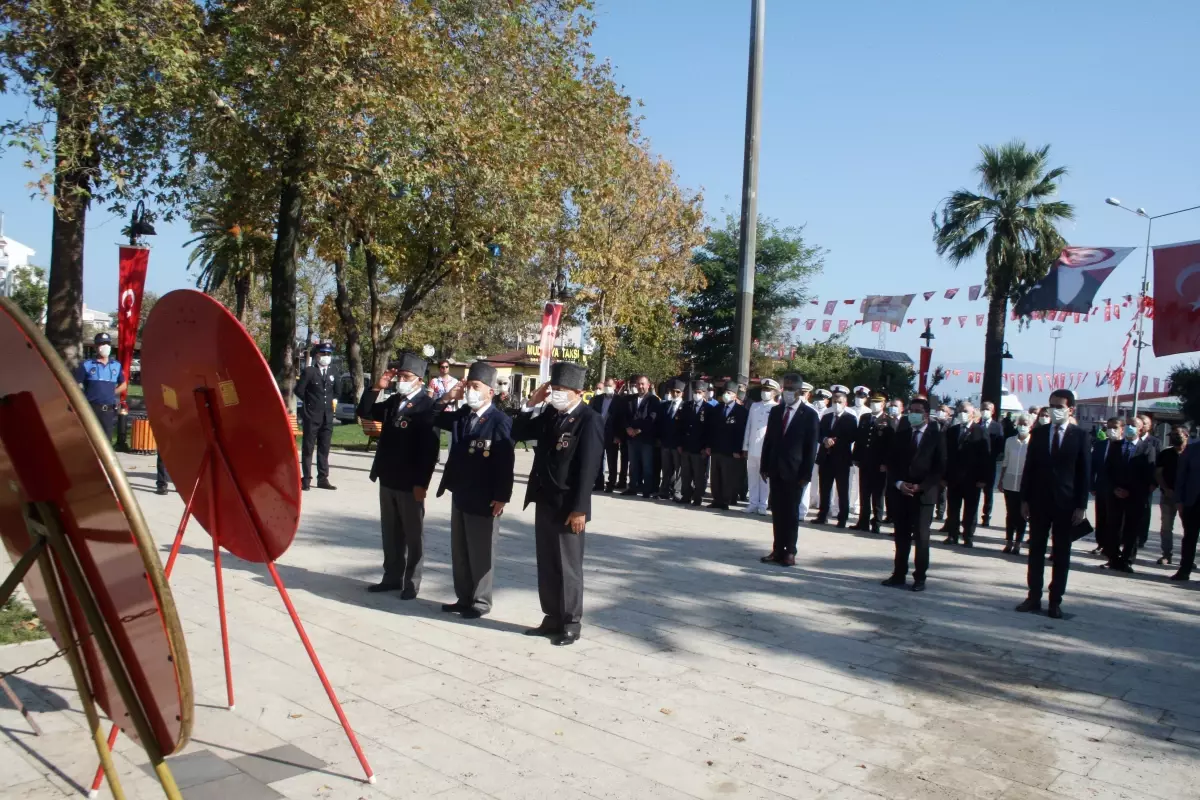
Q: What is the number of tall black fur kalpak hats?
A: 6